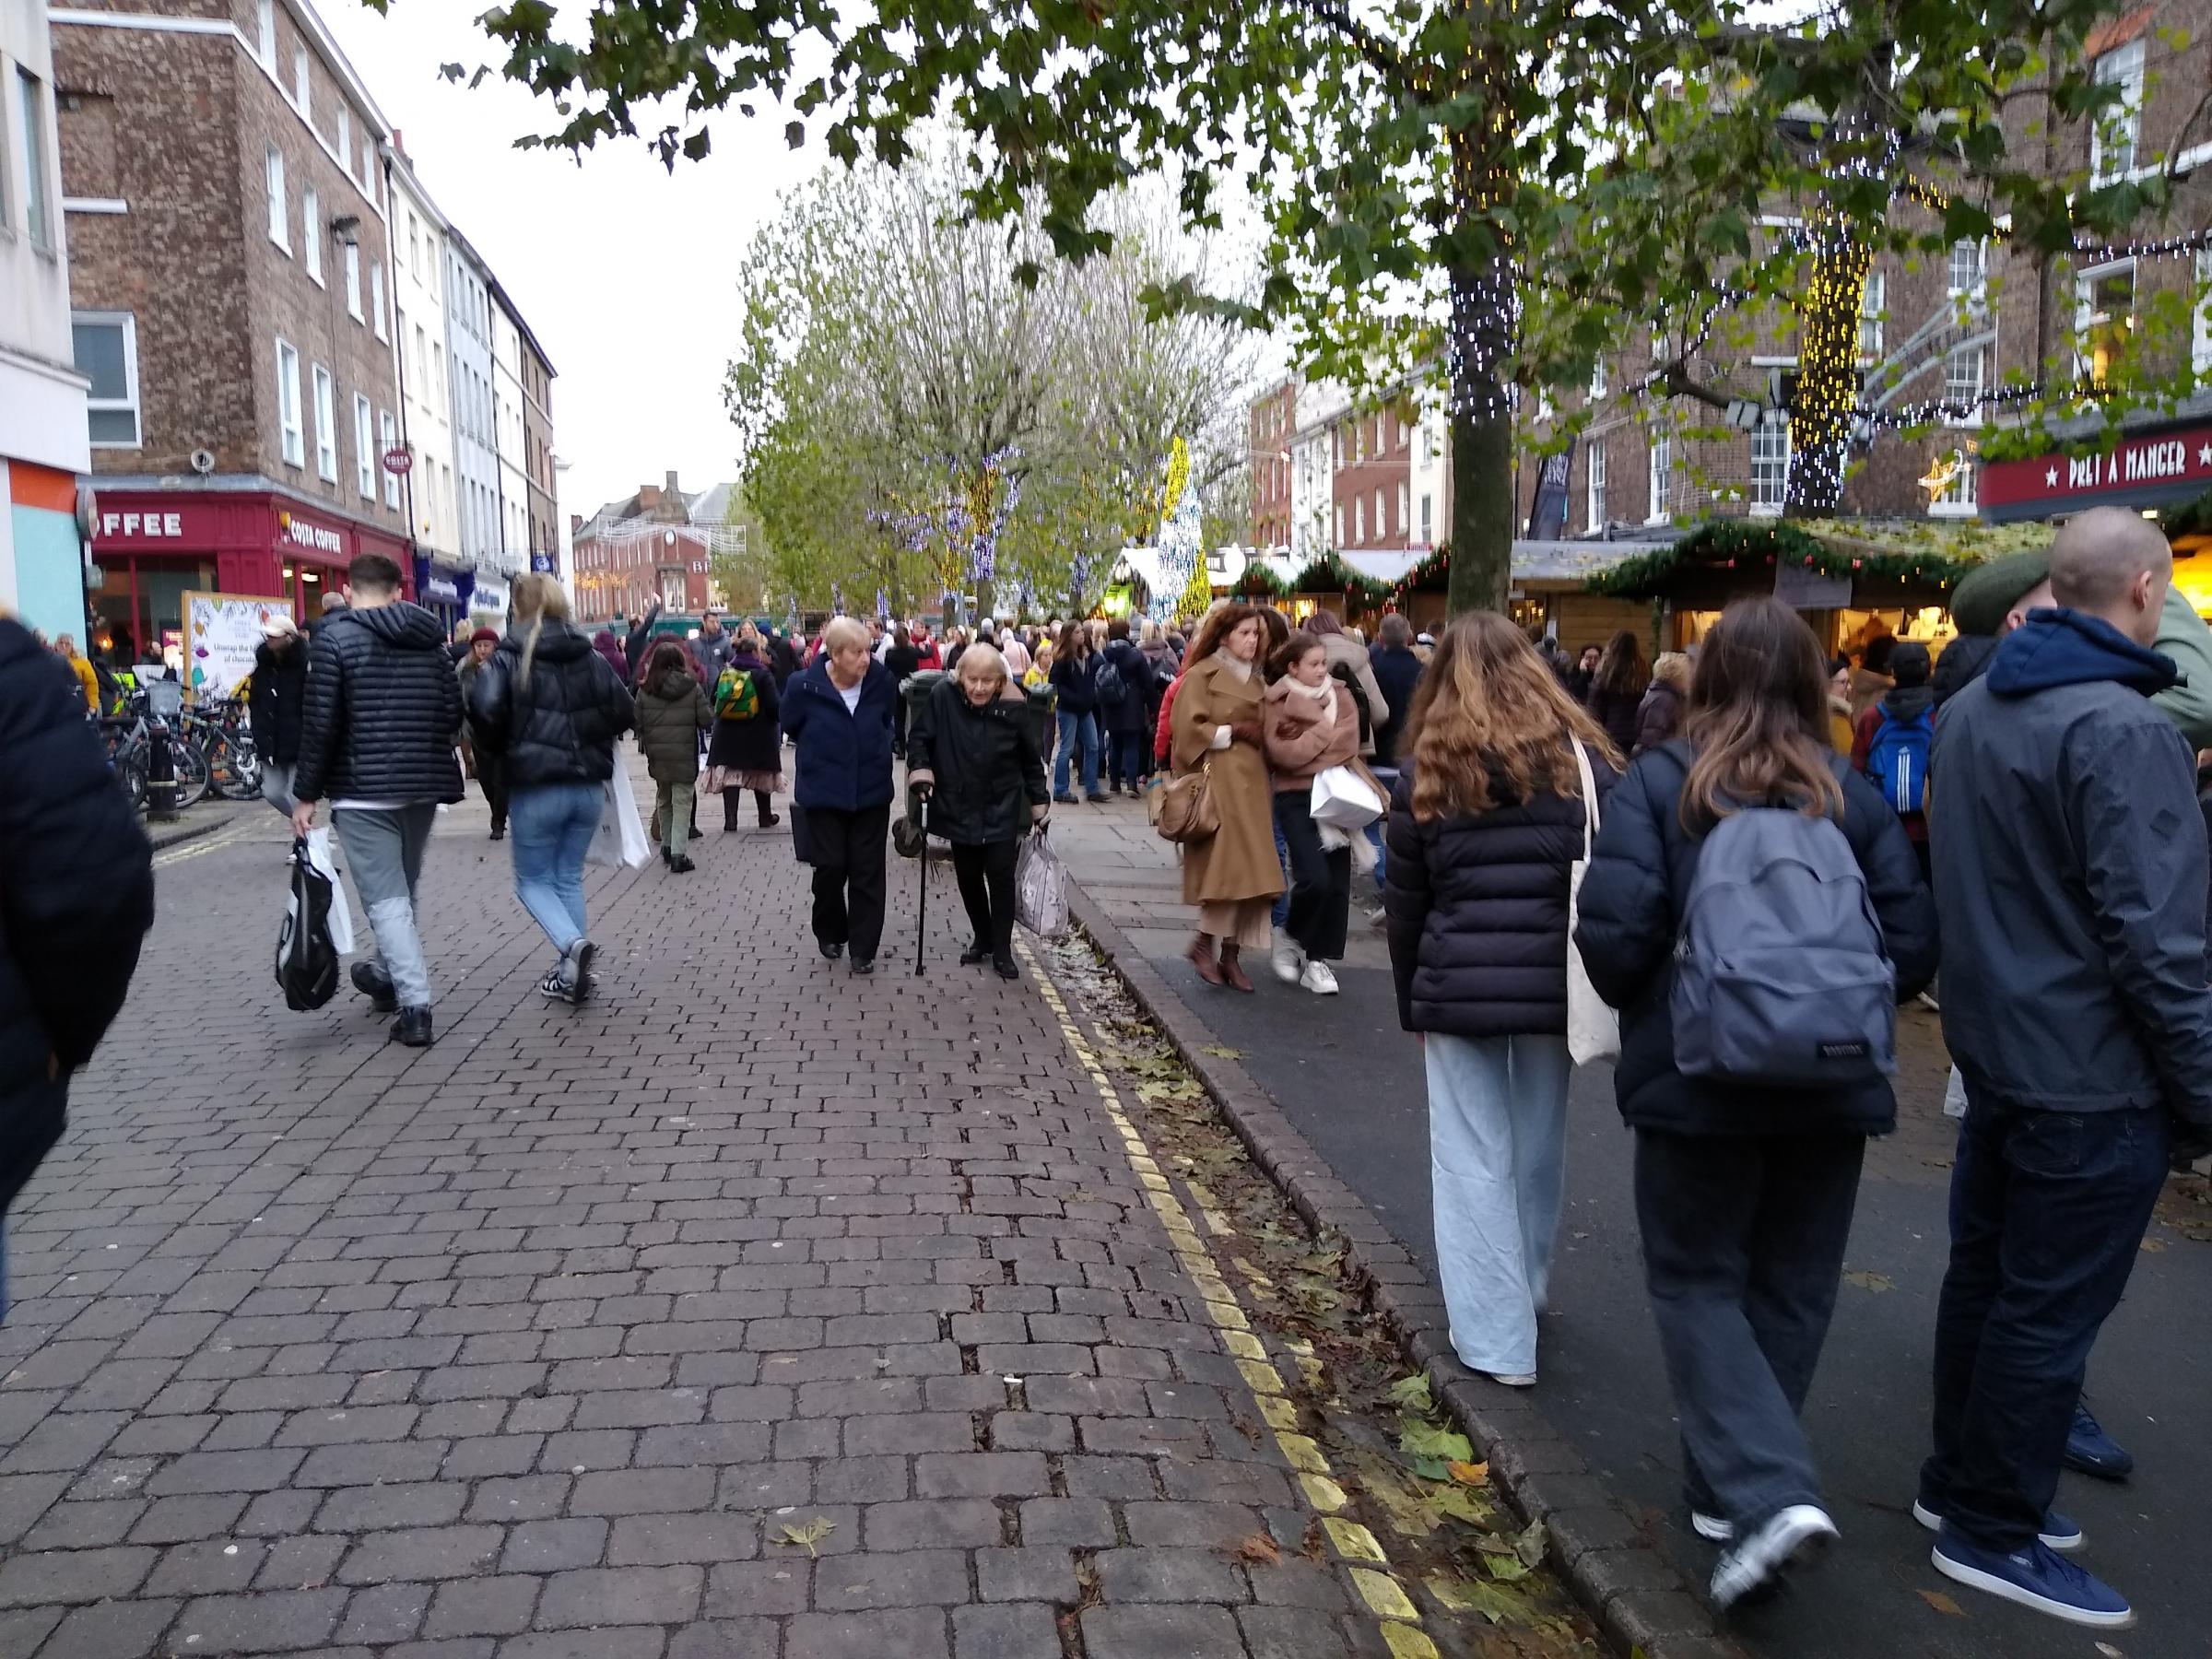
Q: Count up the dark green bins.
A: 2